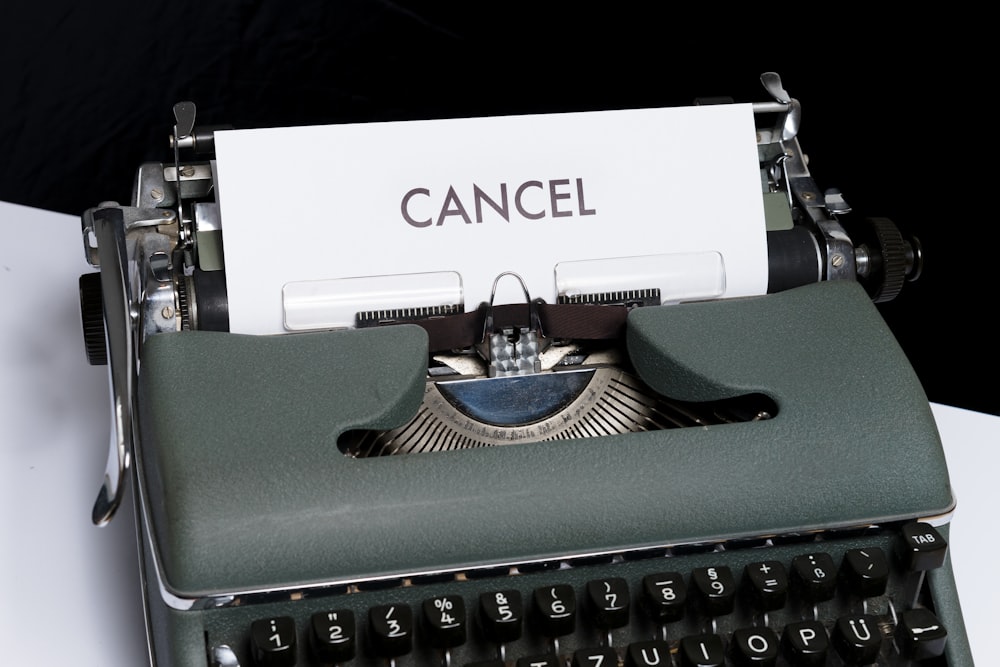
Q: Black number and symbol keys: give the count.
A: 12